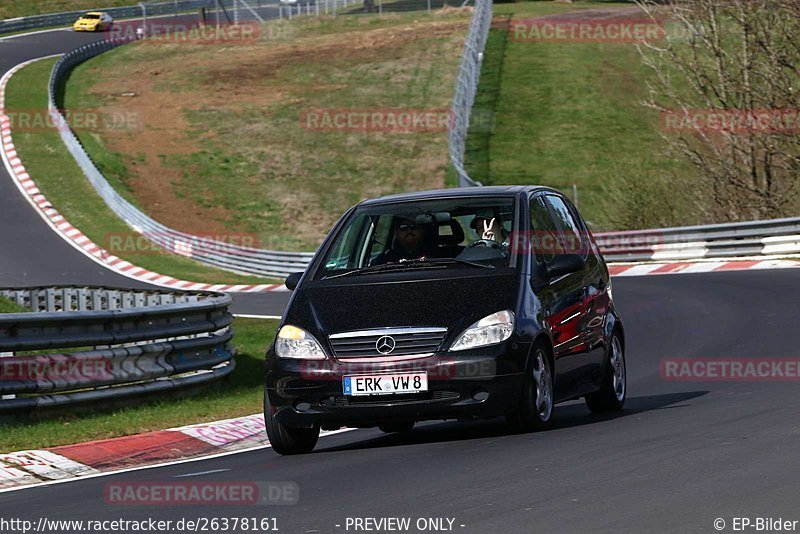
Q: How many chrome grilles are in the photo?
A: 1